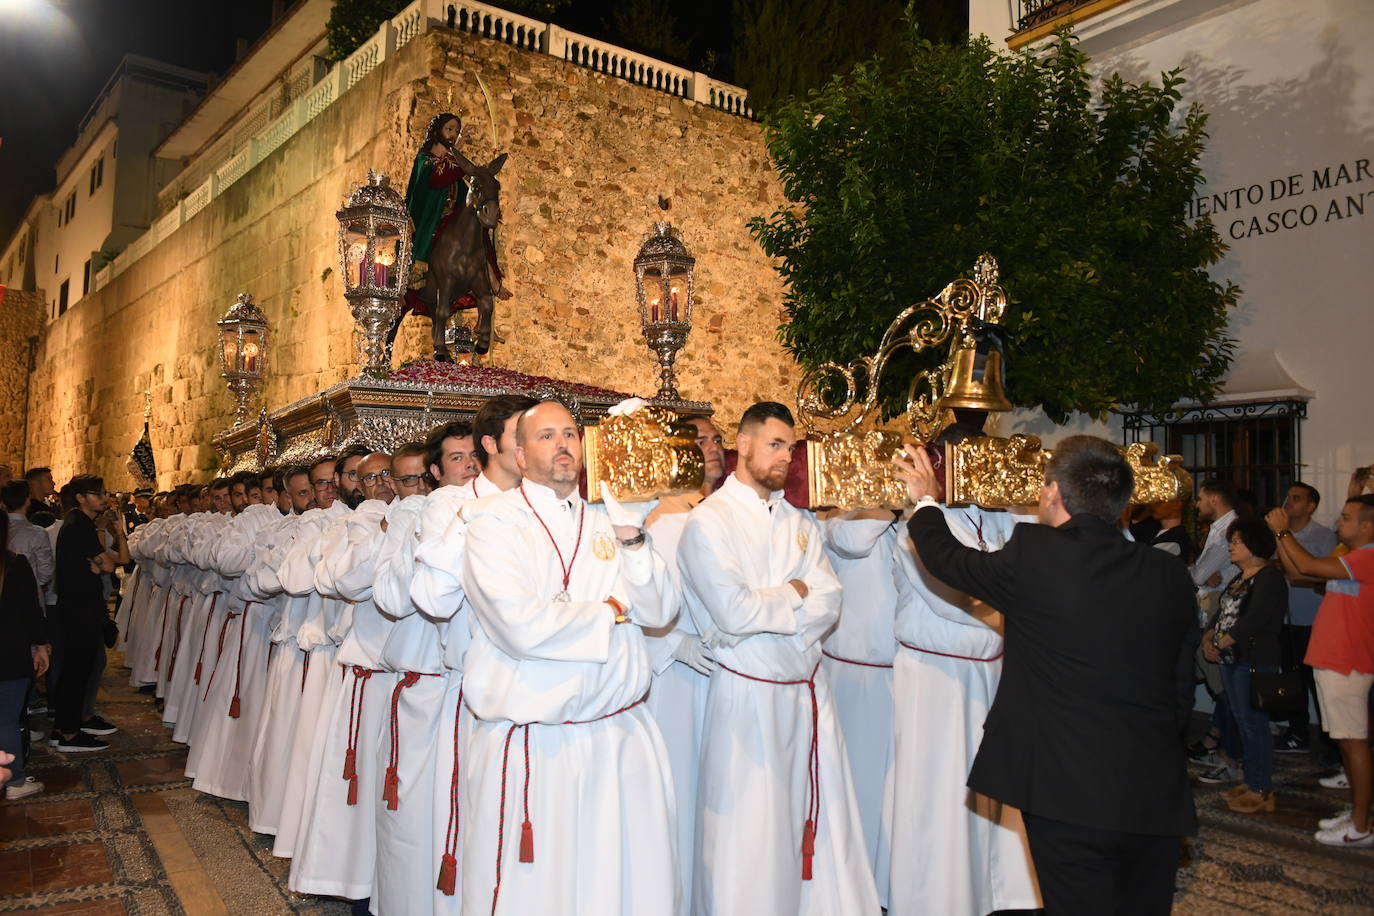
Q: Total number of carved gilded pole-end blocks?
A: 4